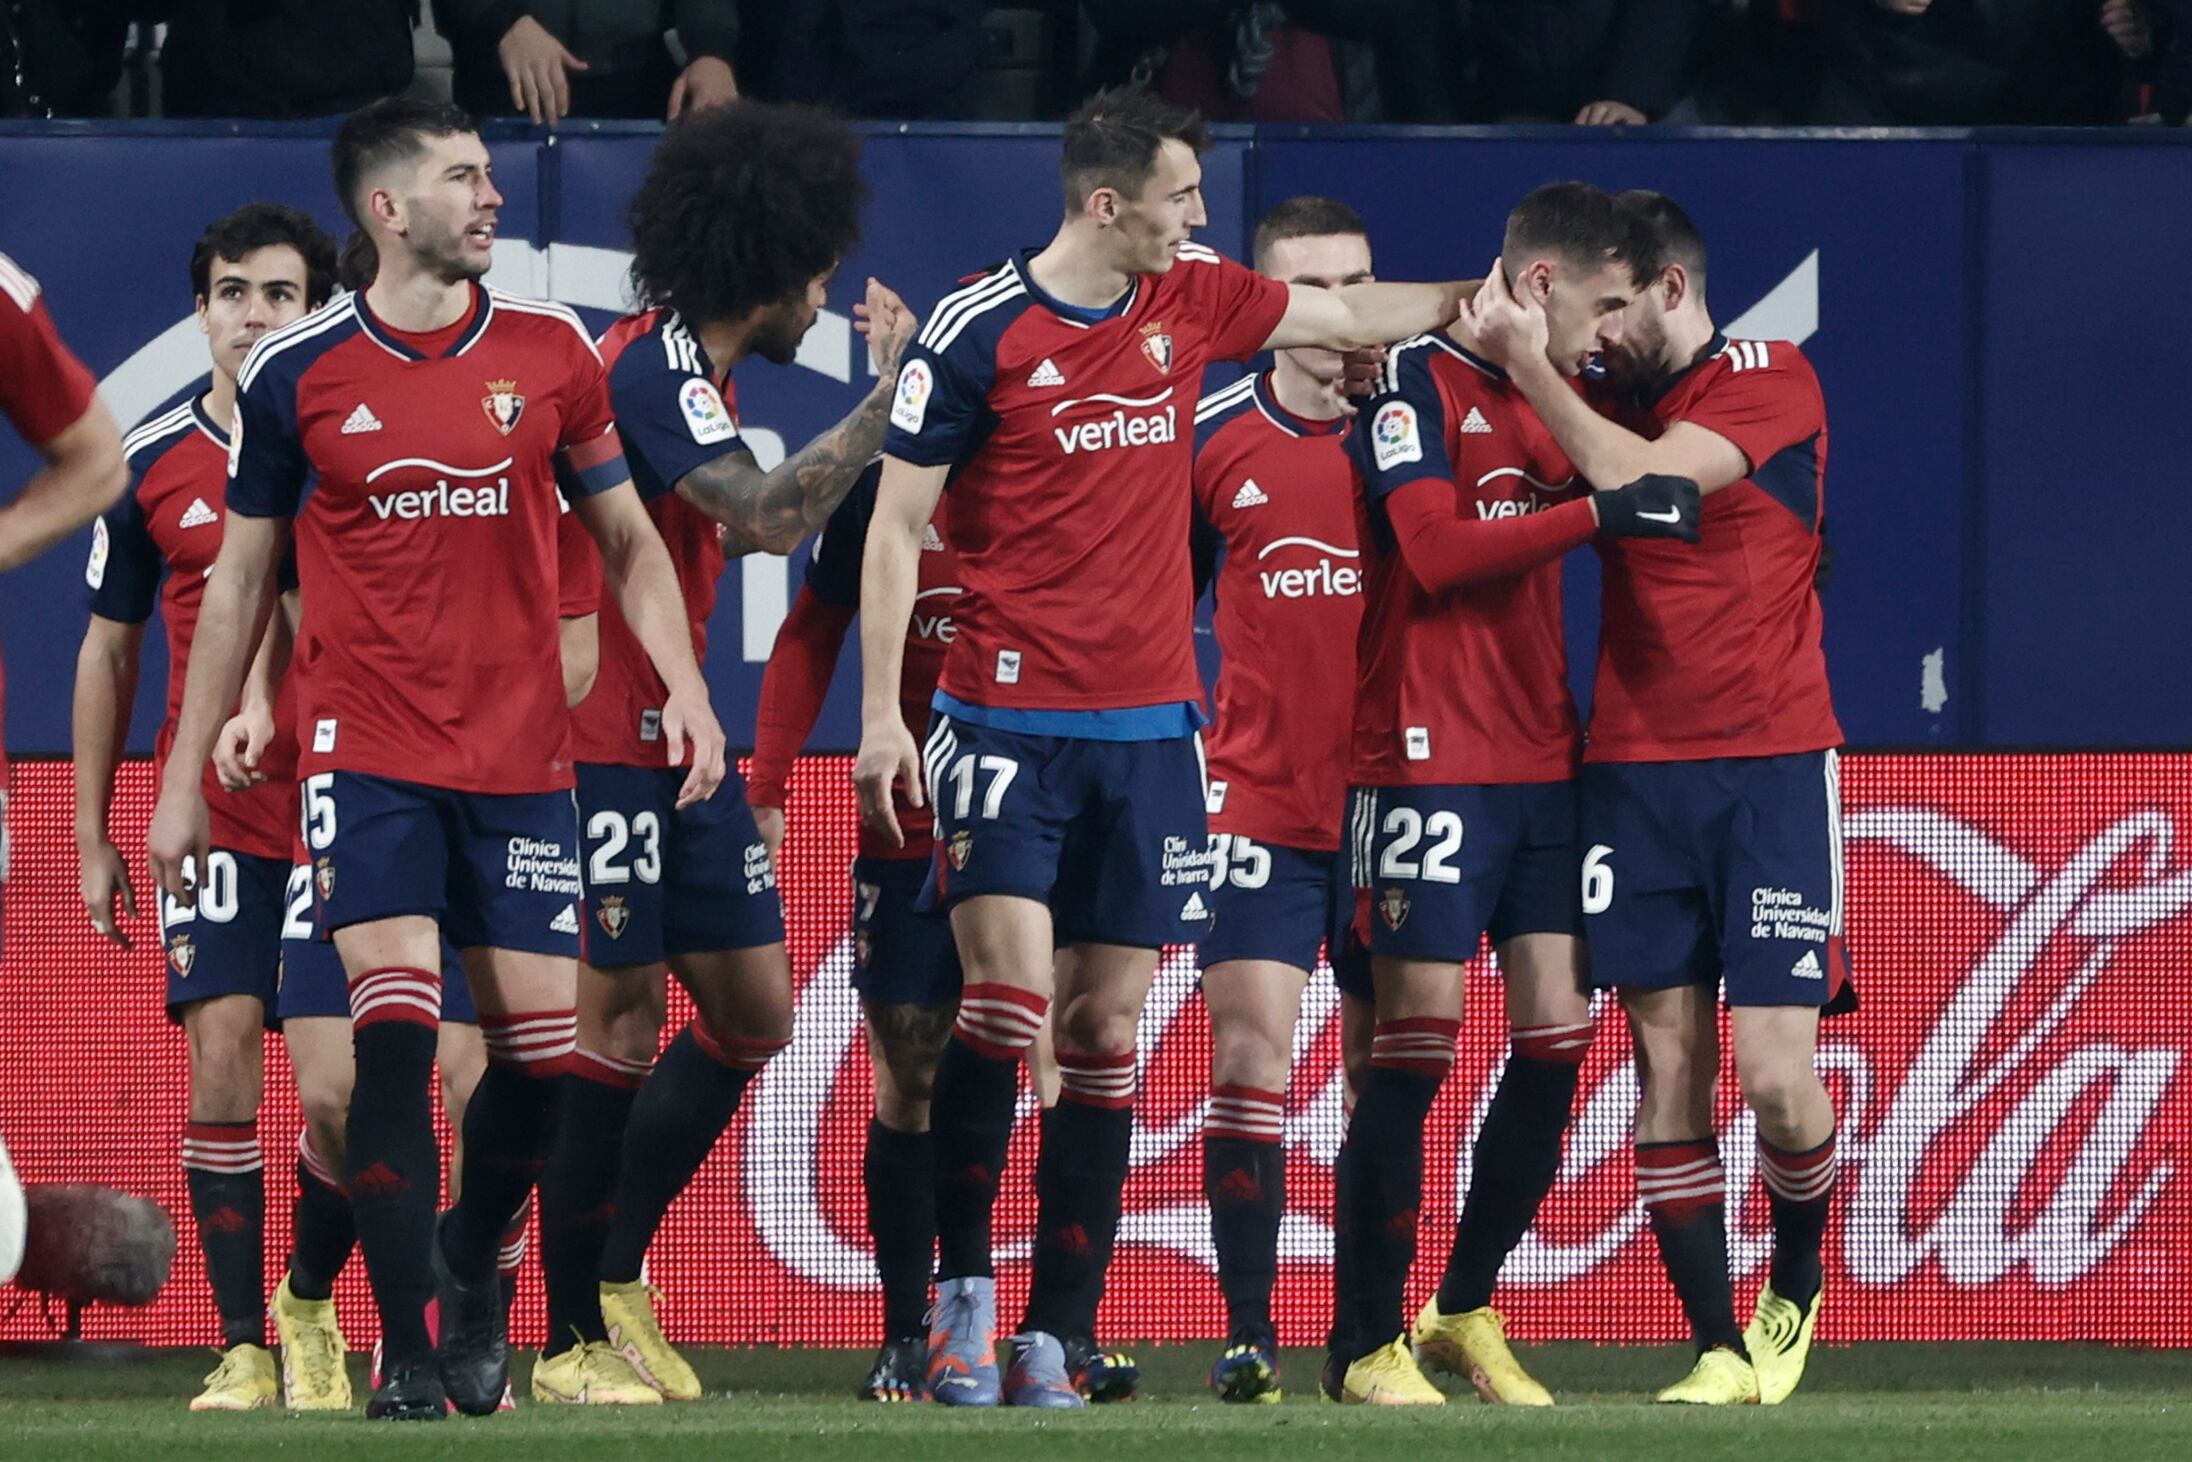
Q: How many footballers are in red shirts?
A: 10